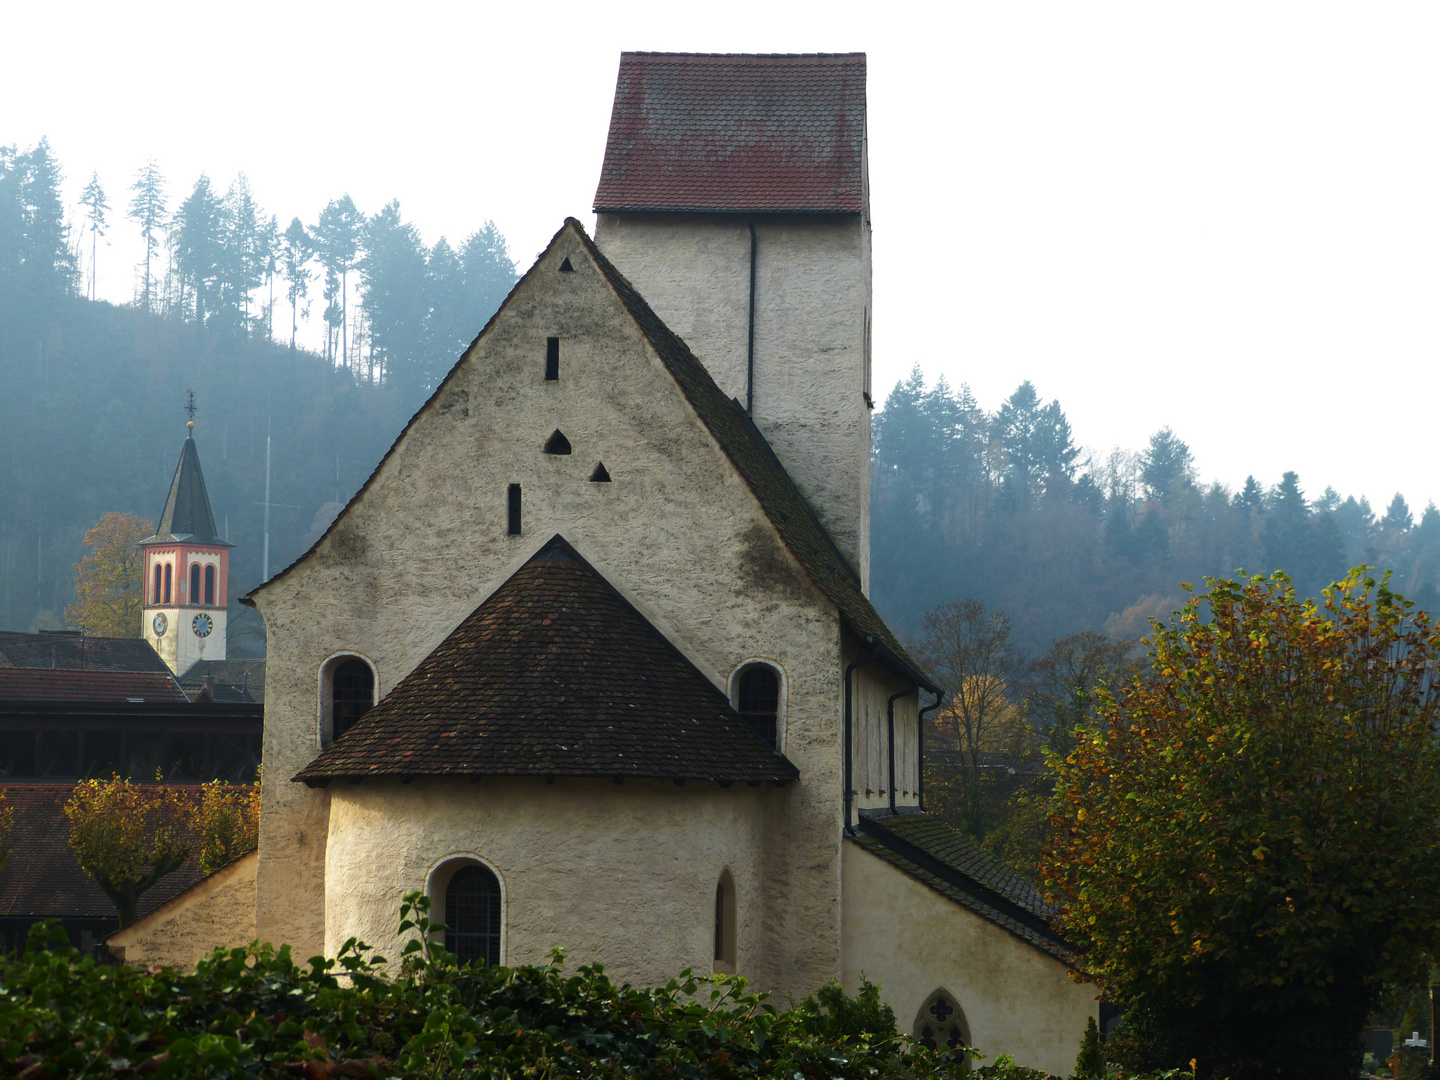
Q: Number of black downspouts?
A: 4